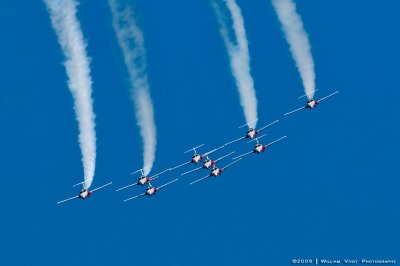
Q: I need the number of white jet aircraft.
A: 9